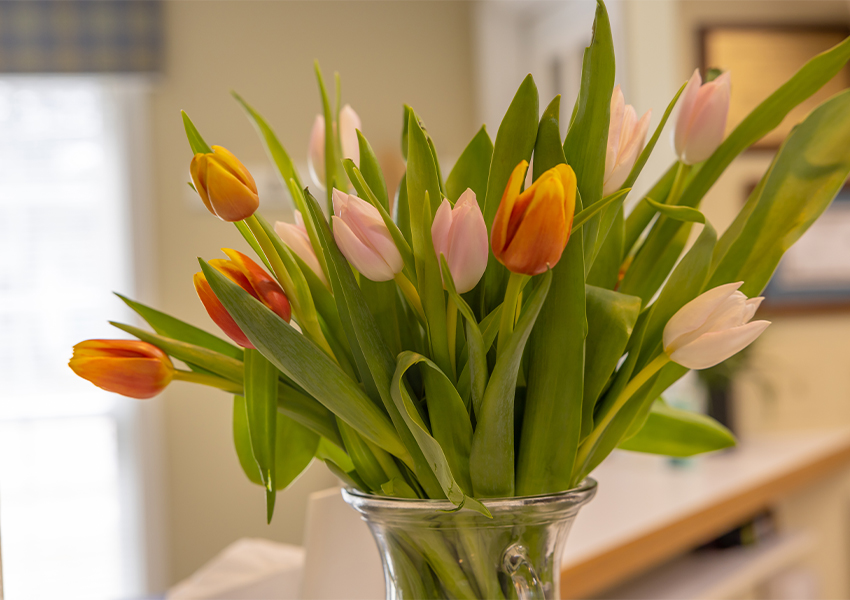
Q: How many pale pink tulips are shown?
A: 7